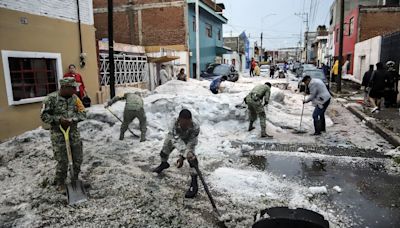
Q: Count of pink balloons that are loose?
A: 0